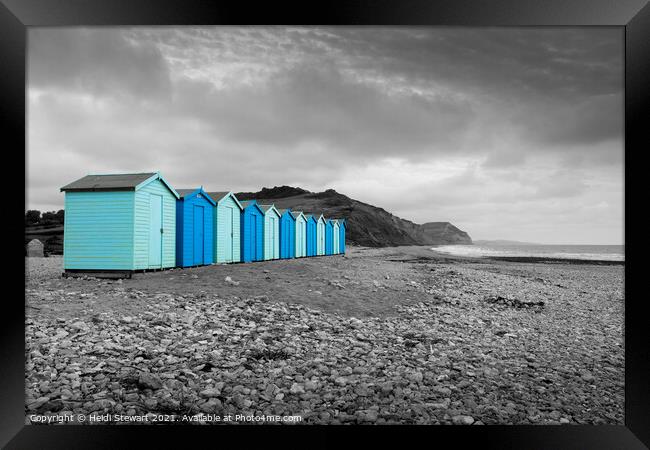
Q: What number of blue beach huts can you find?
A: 6